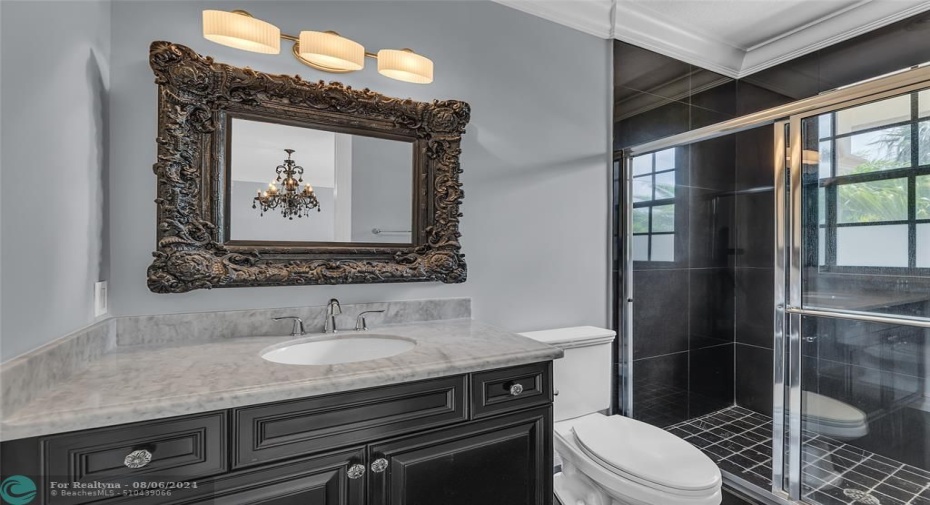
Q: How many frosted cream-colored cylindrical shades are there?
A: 3